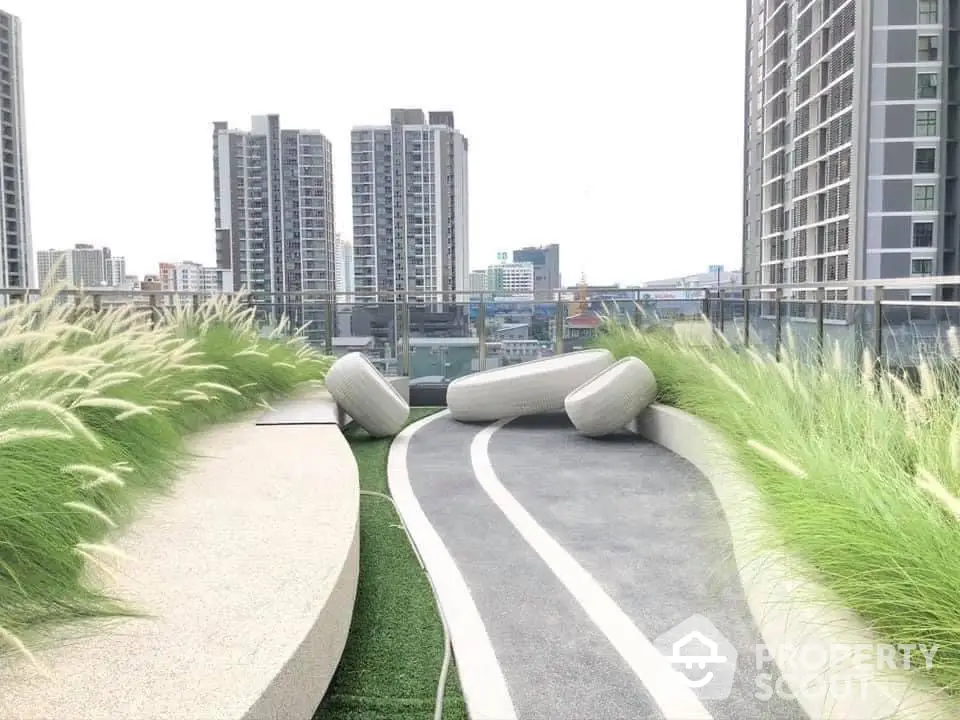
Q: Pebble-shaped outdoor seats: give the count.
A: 3